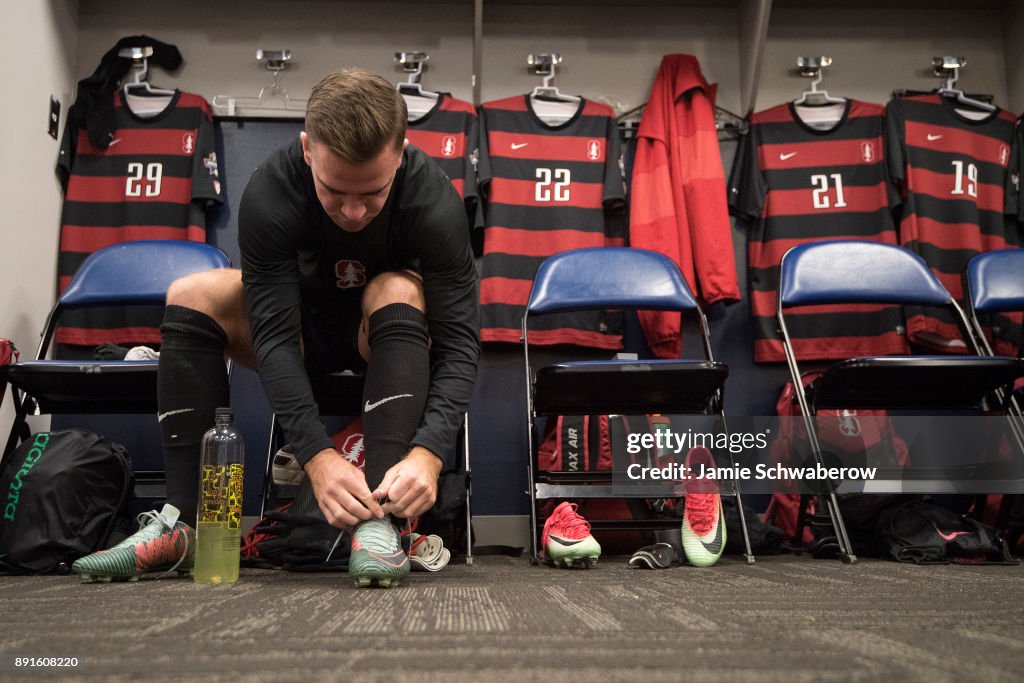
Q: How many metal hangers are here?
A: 6